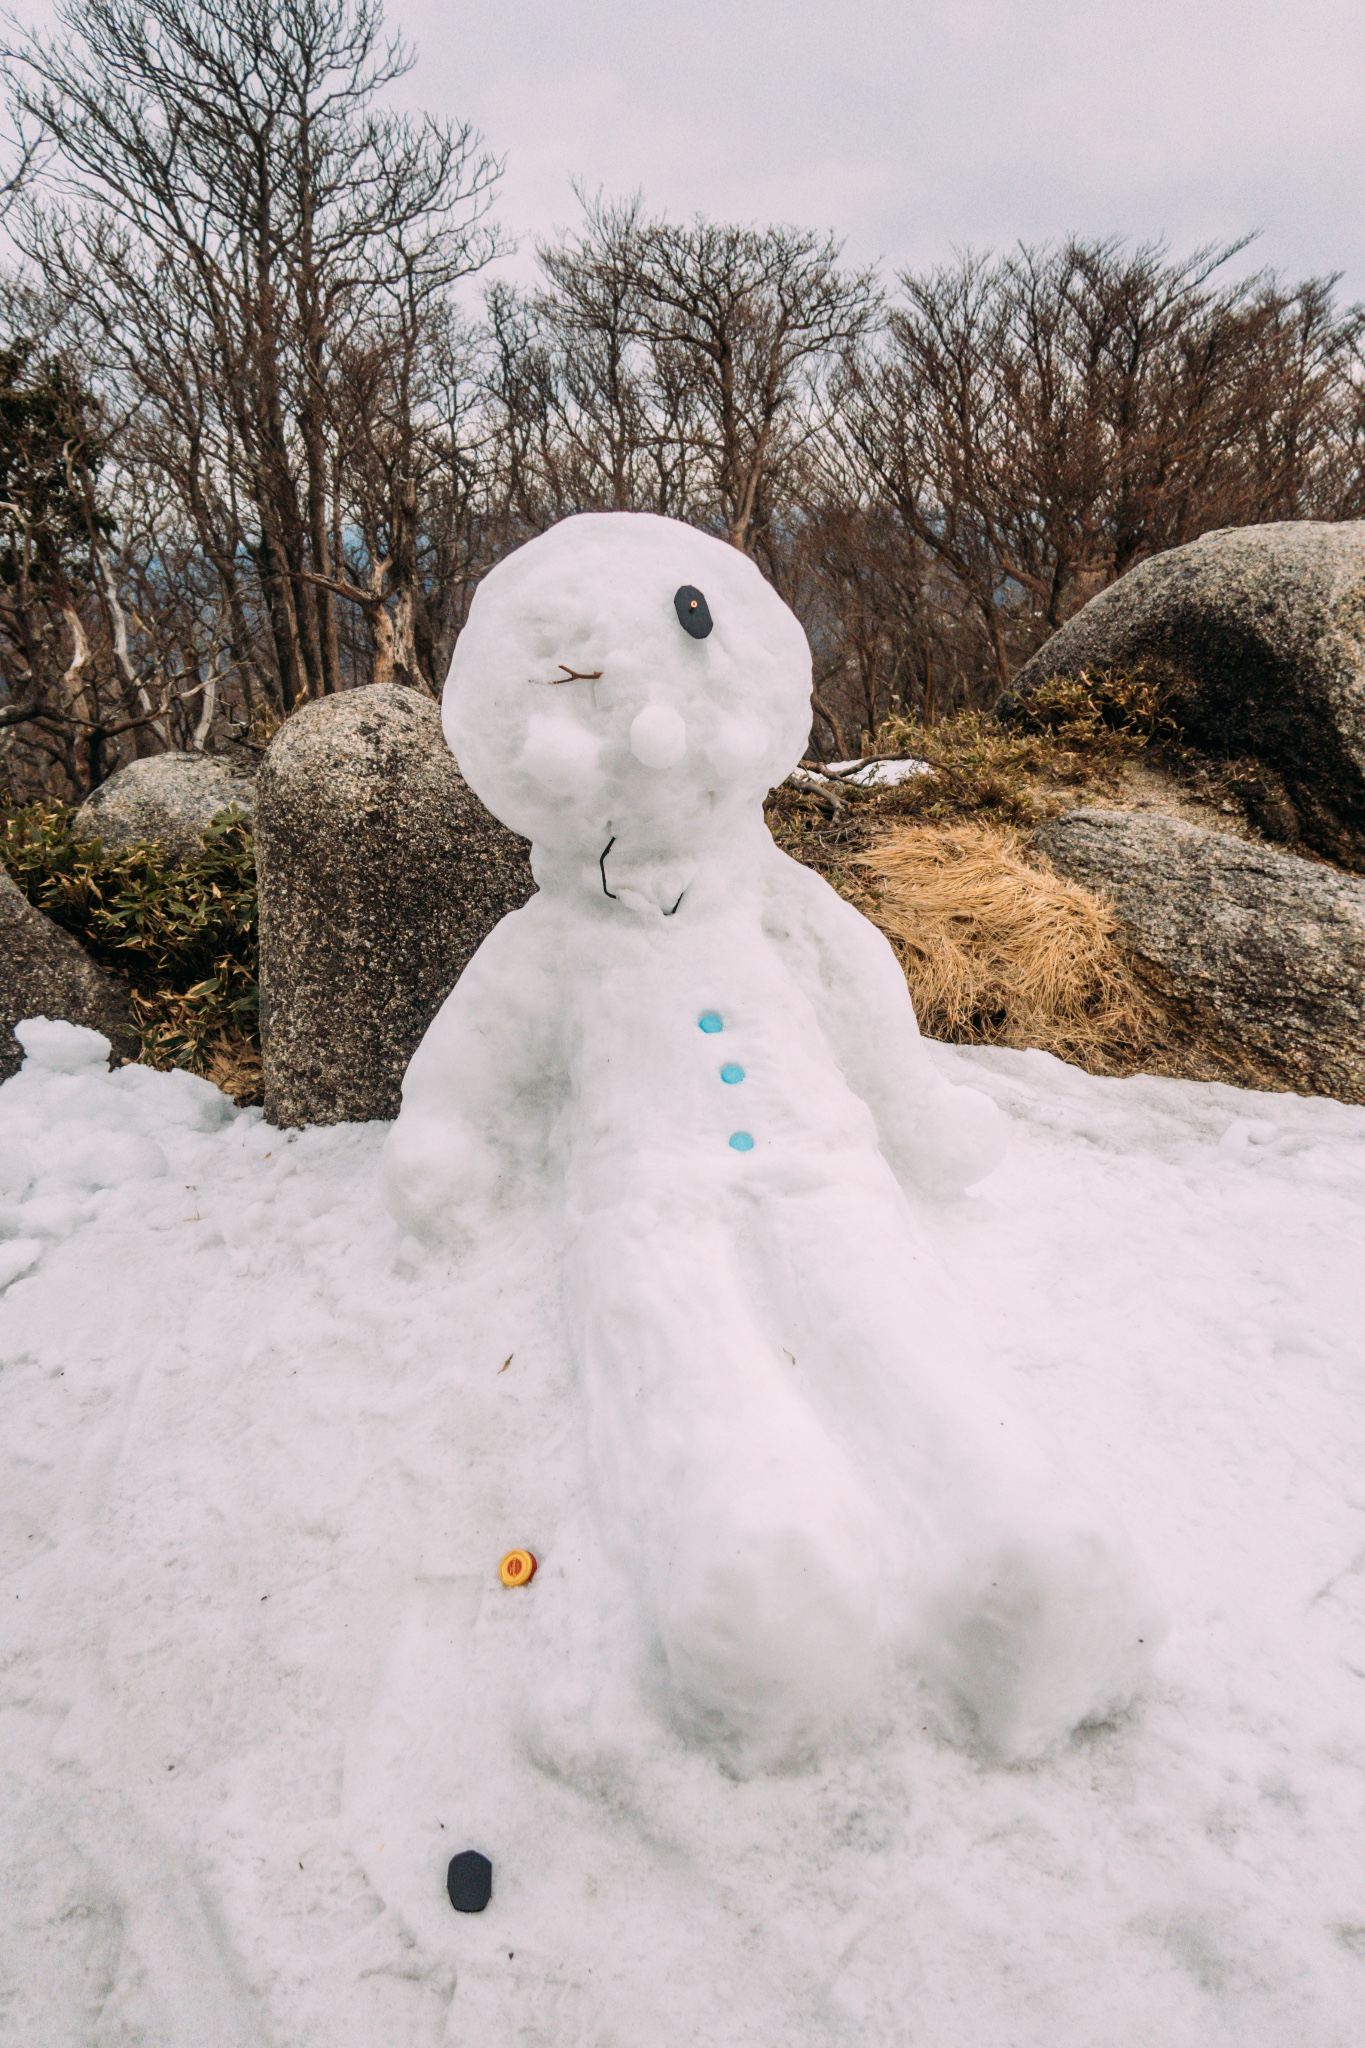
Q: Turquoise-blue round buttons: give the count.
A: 3